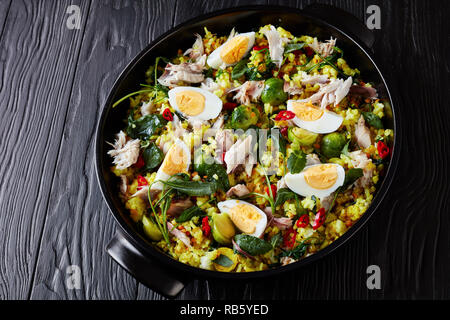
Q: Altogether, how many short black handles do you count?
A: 2